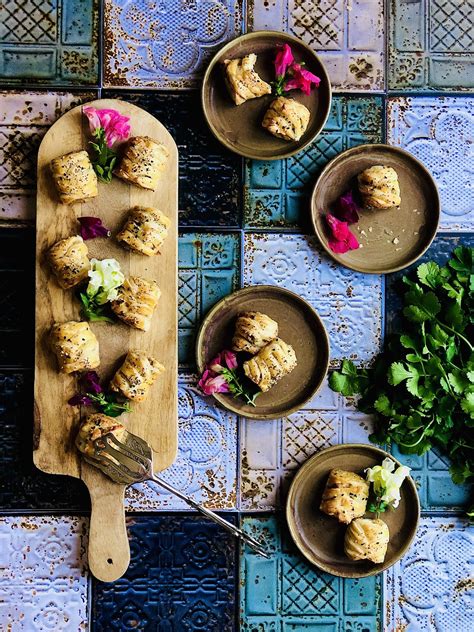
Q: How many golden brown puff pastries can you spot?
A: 15